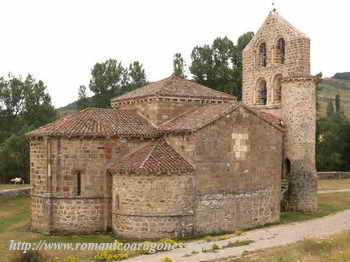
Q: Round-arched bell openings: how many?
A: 4